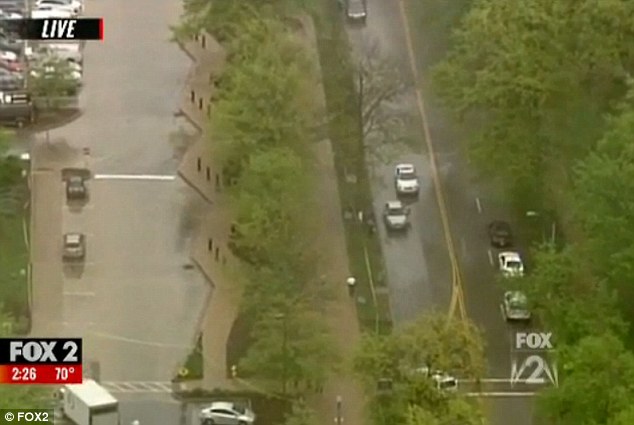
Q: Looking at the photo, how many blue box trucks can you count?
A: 0